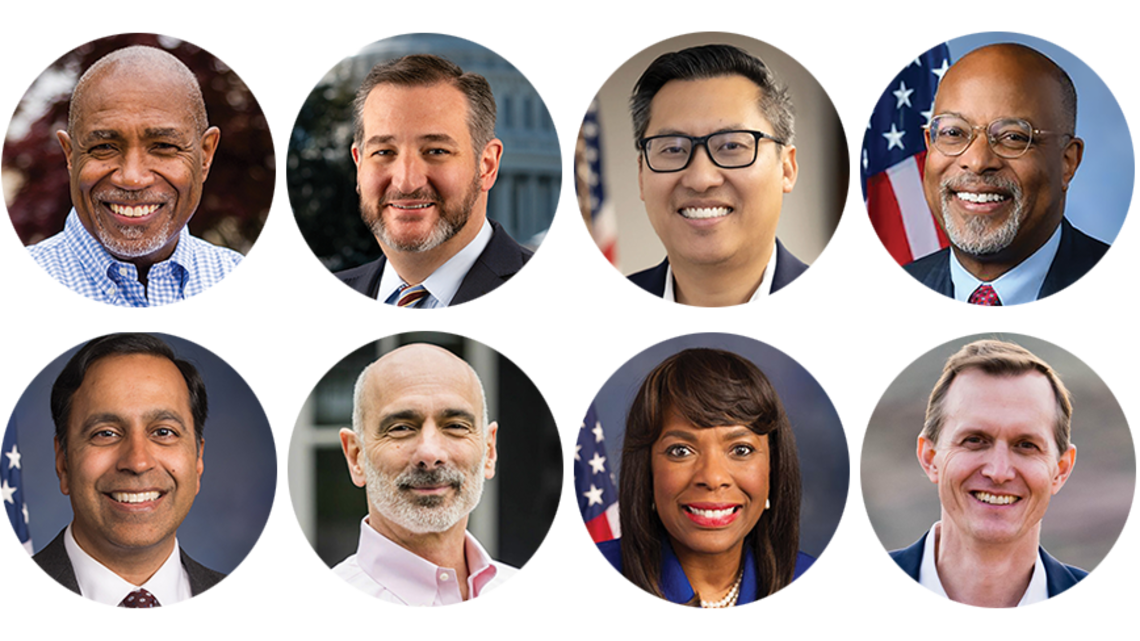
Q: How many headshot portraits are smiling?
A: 8